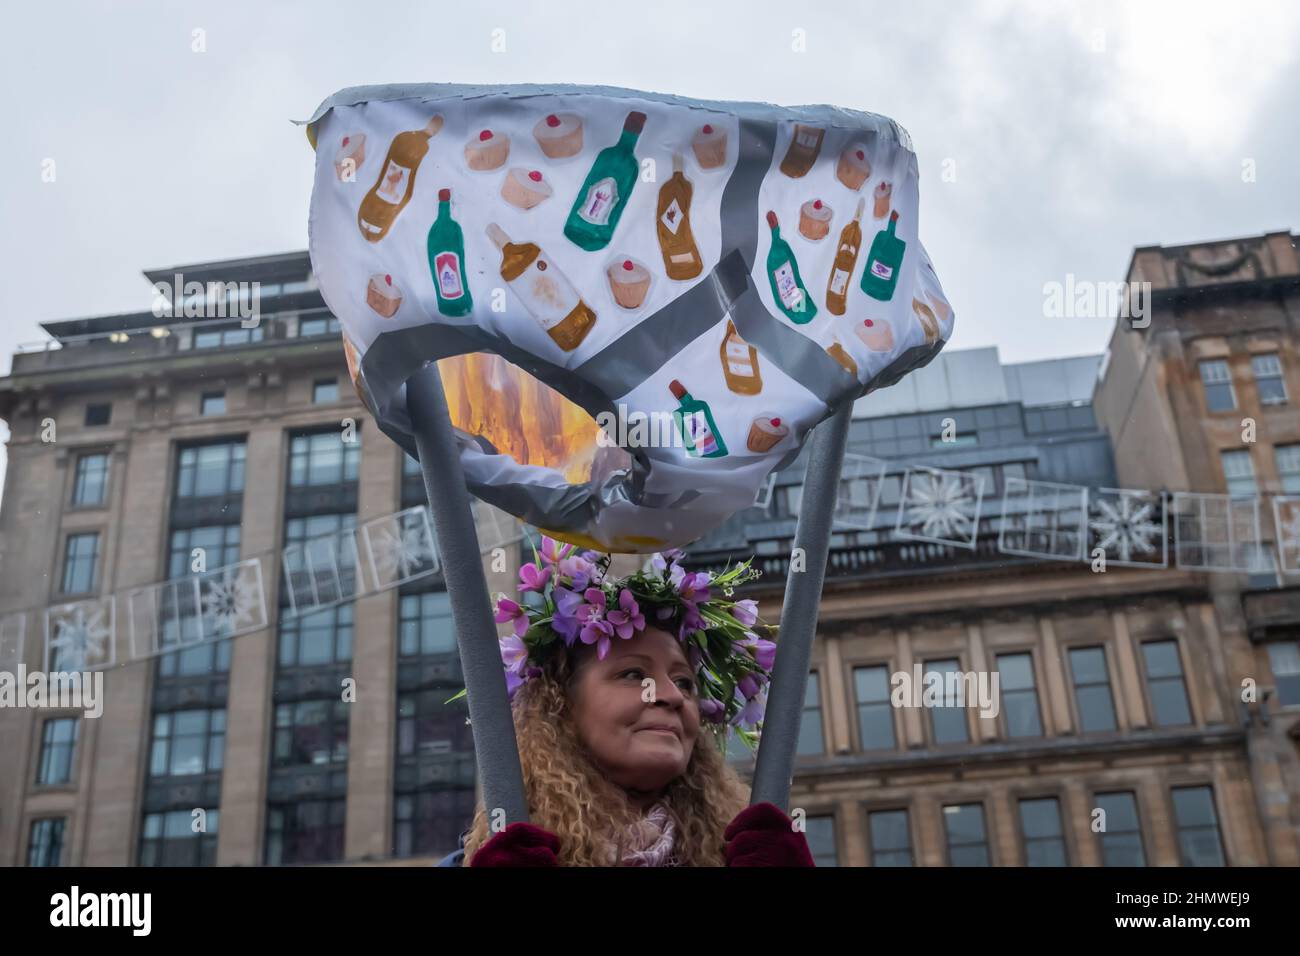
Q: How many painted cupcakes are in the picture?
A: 12